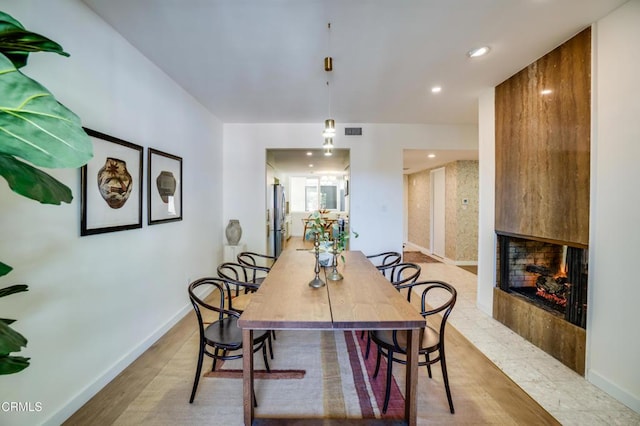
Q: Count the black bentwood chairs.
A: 6